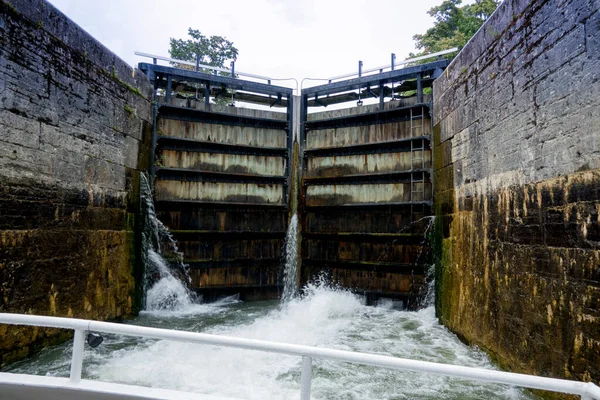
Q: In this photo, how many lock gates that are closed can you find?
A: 2